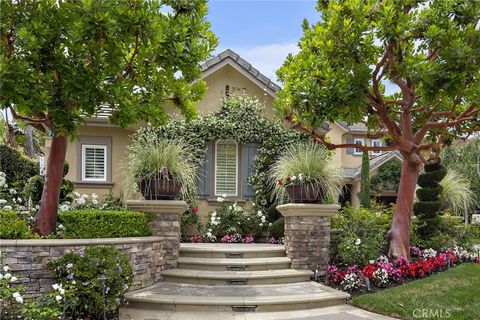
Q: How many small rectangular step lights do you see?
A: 4